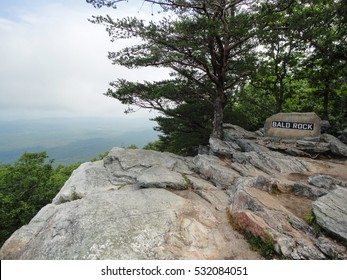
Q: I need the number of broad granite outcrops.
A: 1